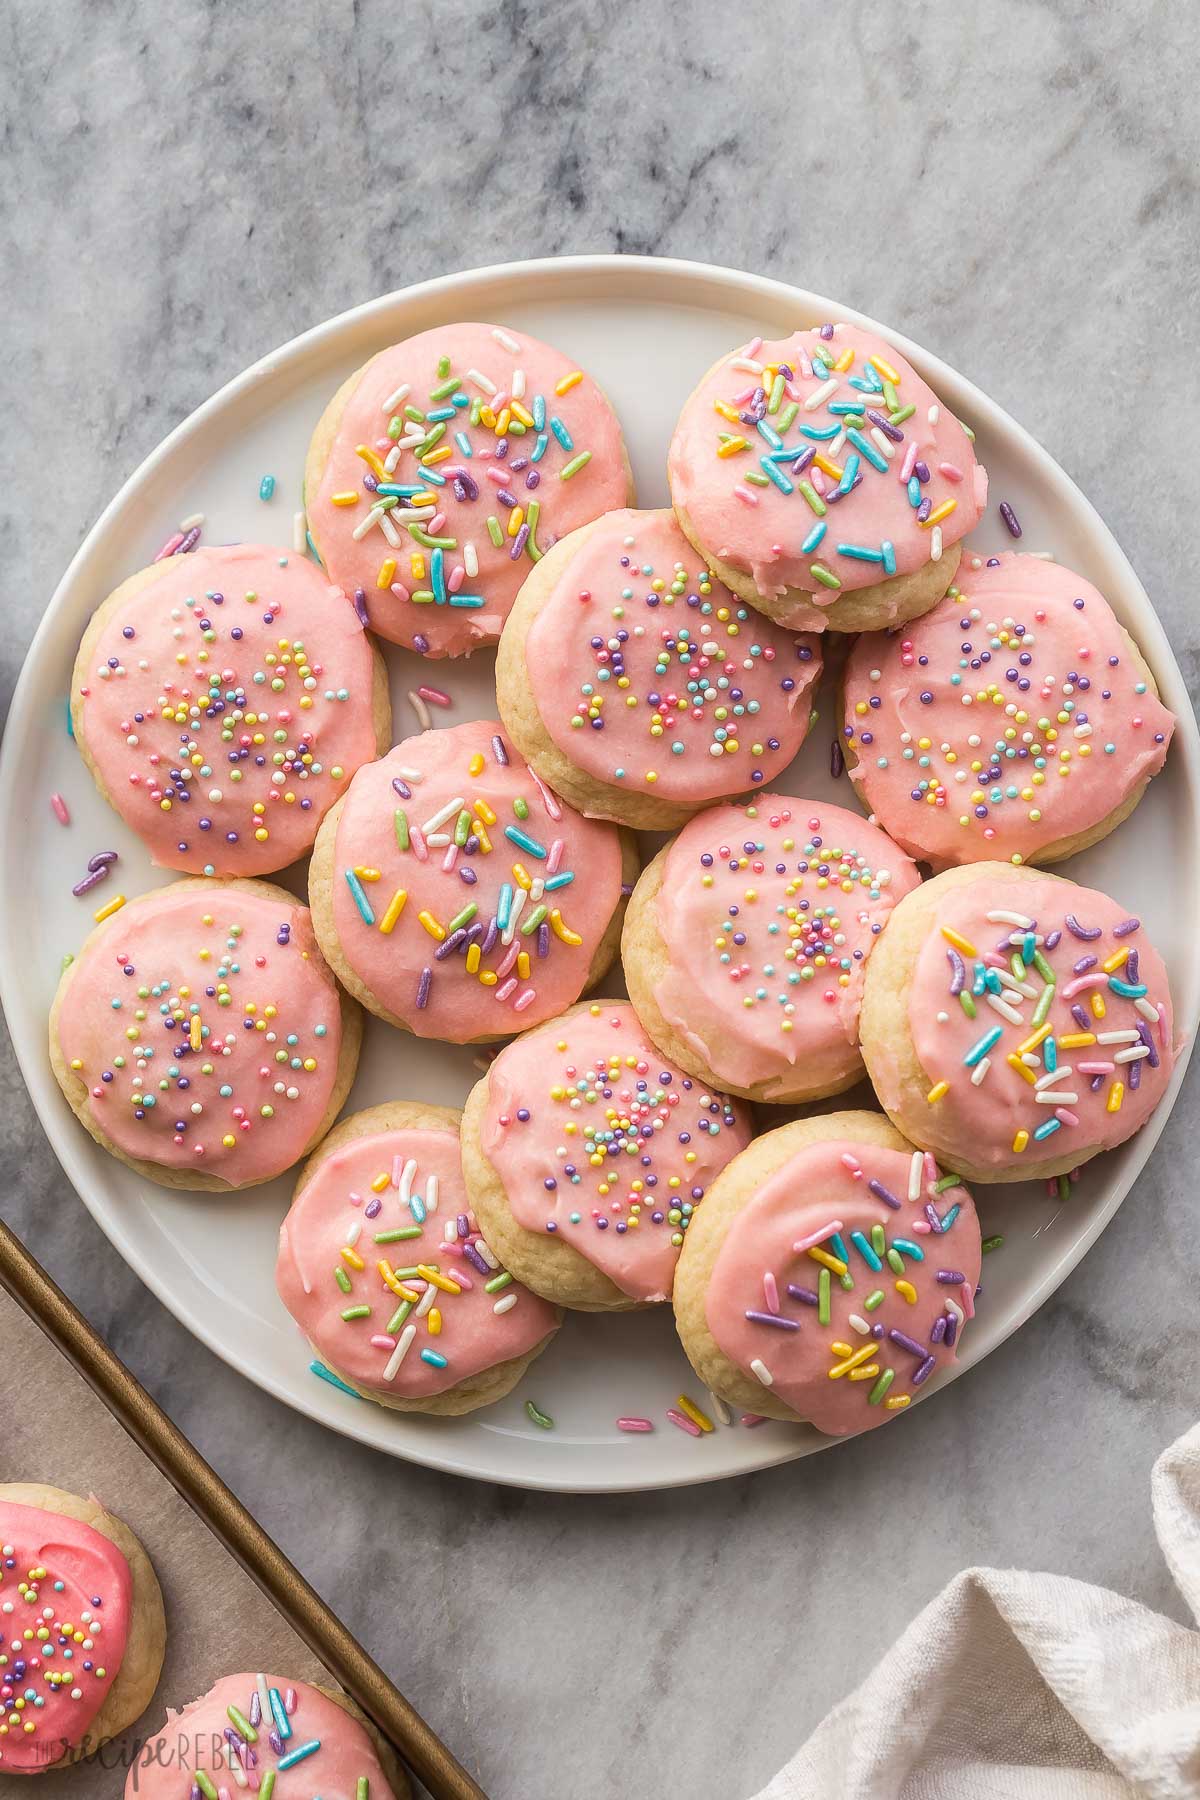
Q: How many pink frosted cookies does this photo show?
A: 14